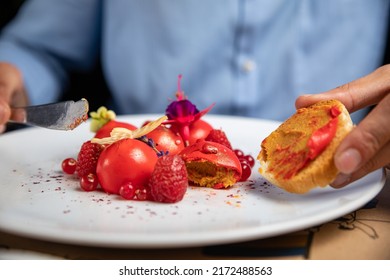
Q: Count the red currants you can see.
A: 8